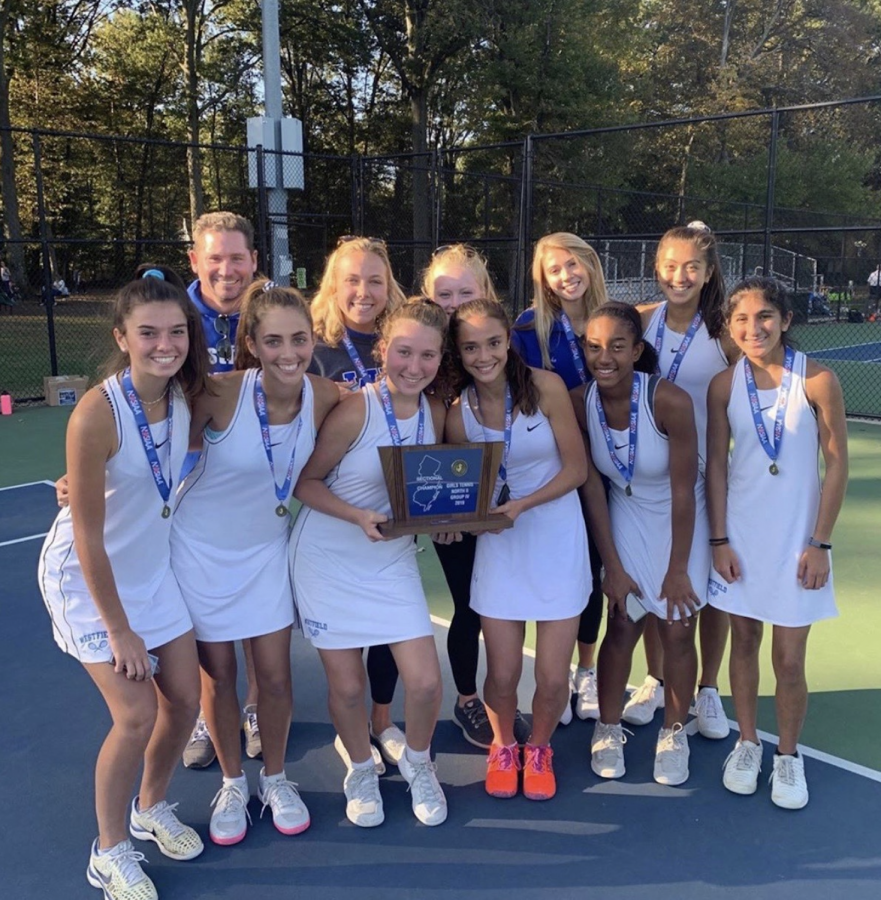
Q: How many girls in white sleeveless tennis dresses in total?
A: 7